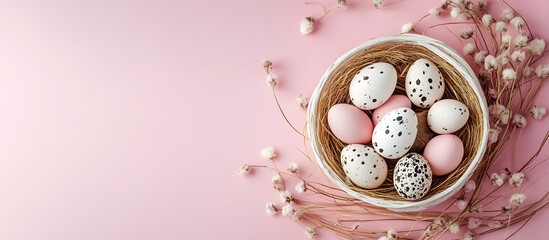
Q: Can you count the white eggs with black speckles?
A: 6